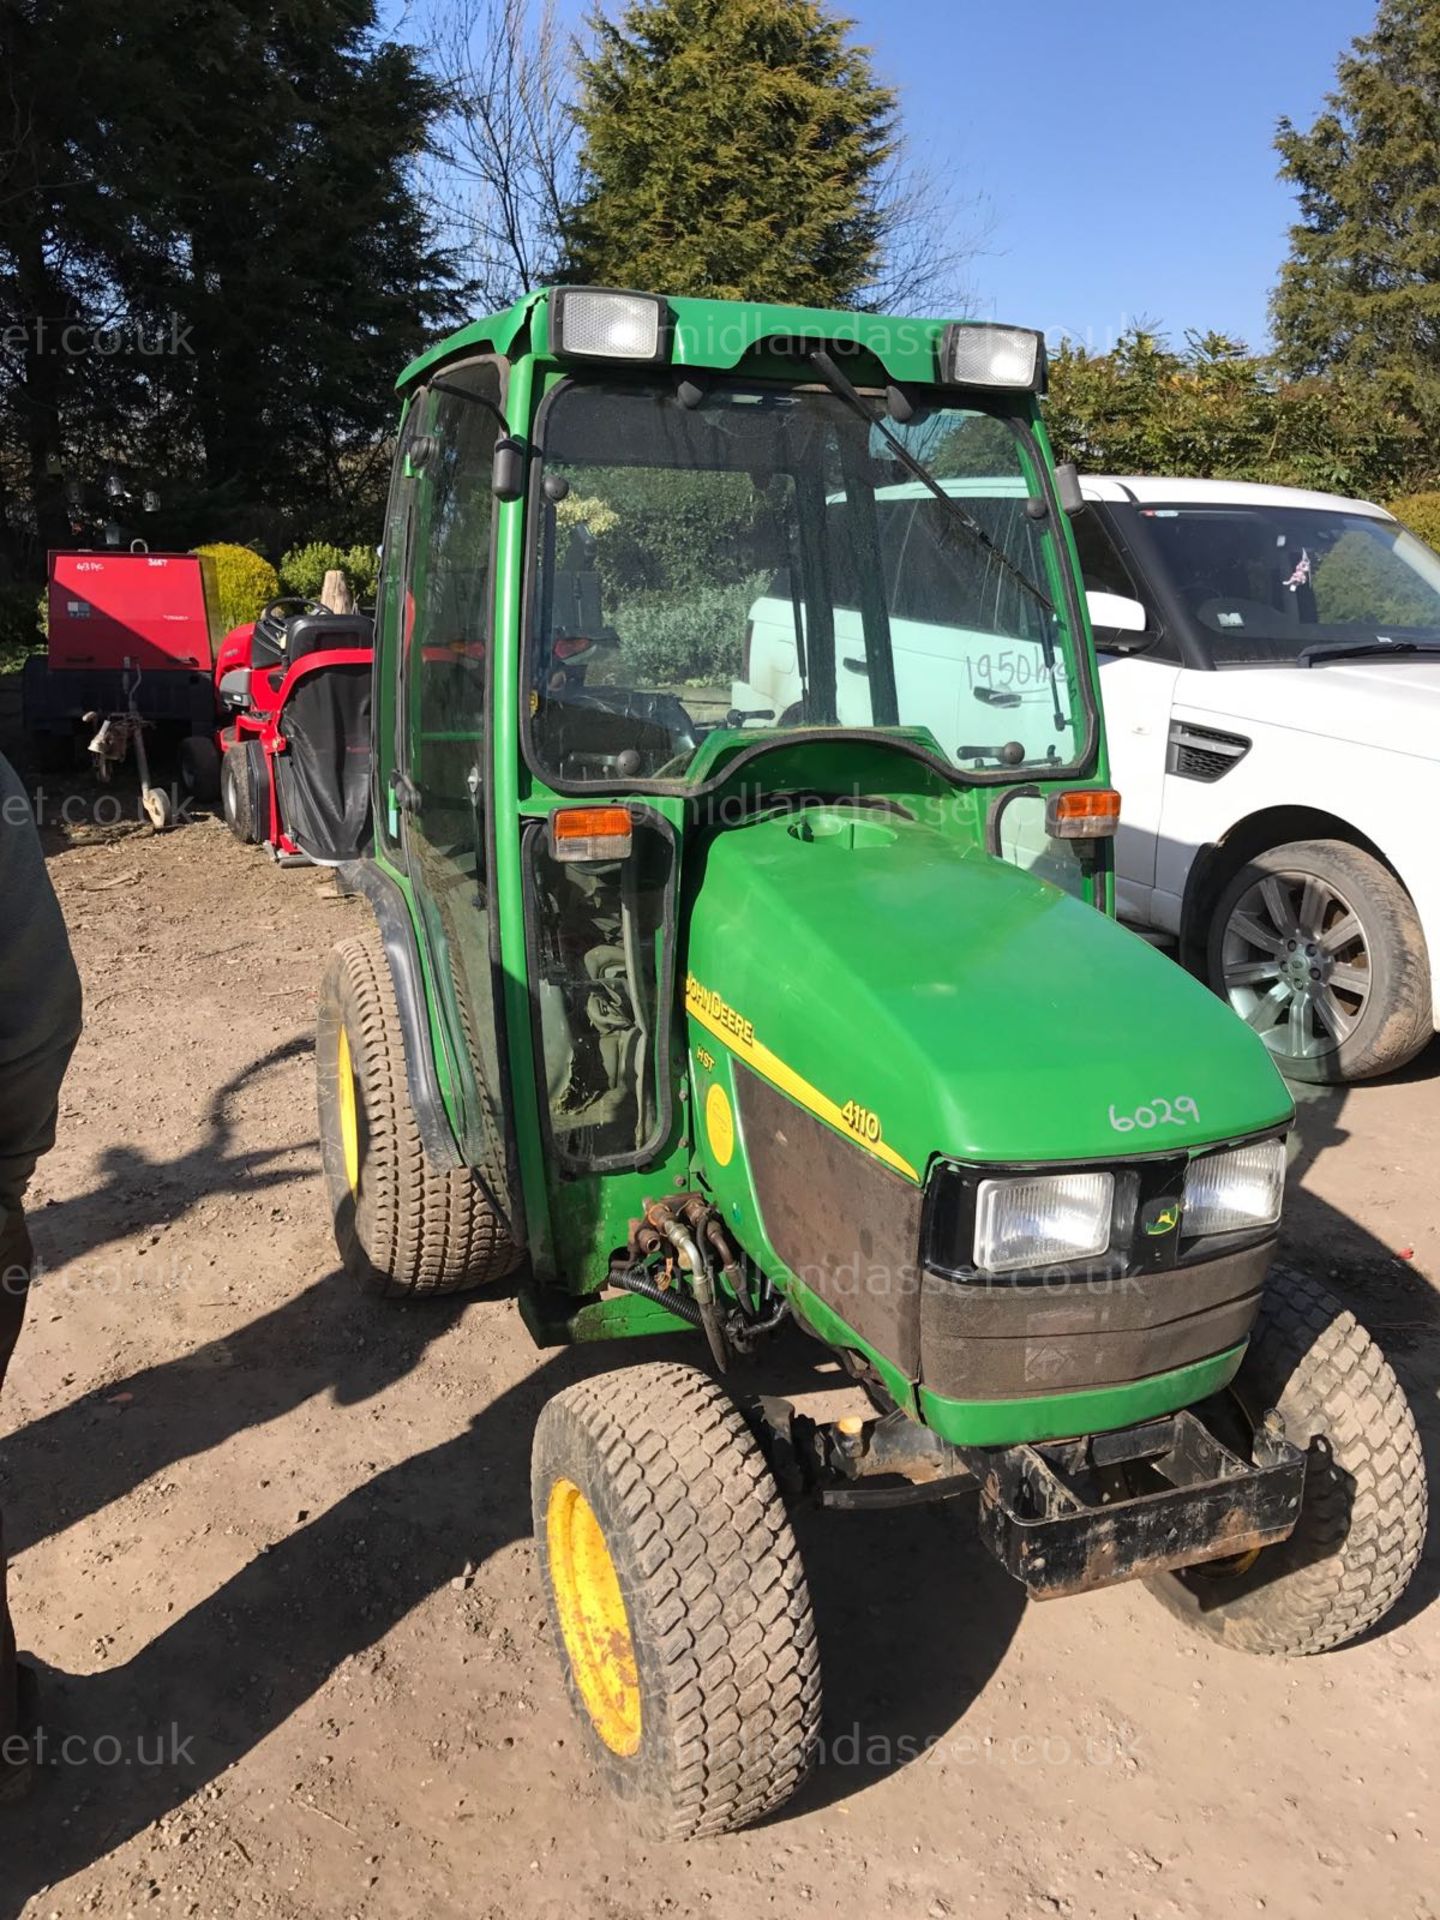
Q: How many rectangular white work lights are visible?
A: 2